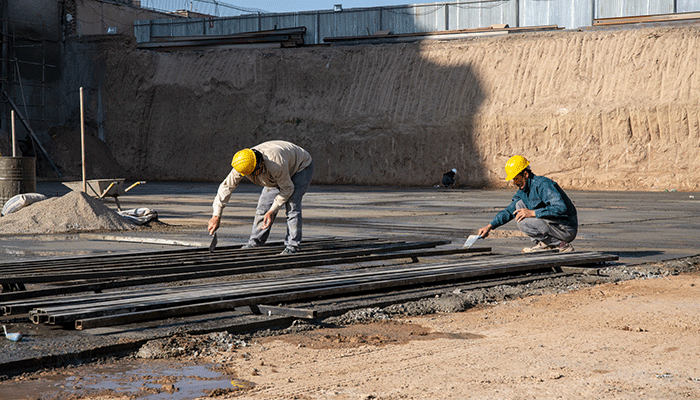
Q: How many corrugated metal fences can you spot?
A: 1